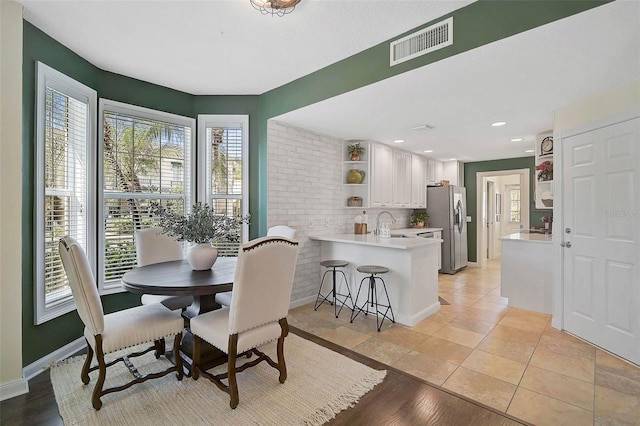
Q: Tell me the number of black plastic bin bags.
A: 0